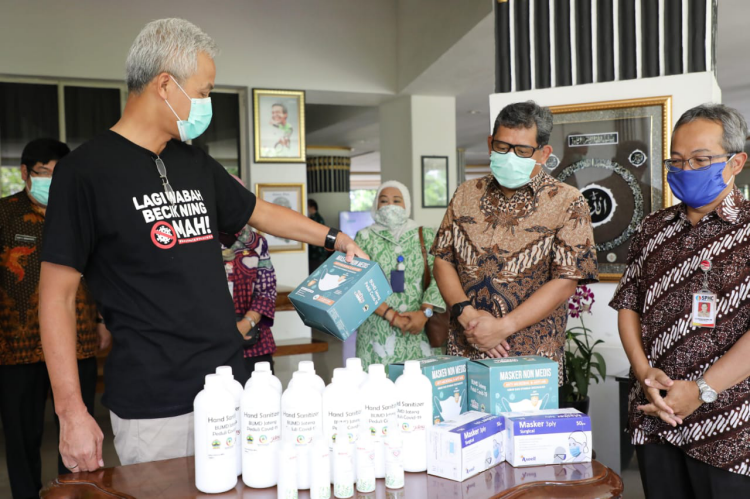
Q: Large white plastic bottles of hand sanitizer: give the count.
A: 10